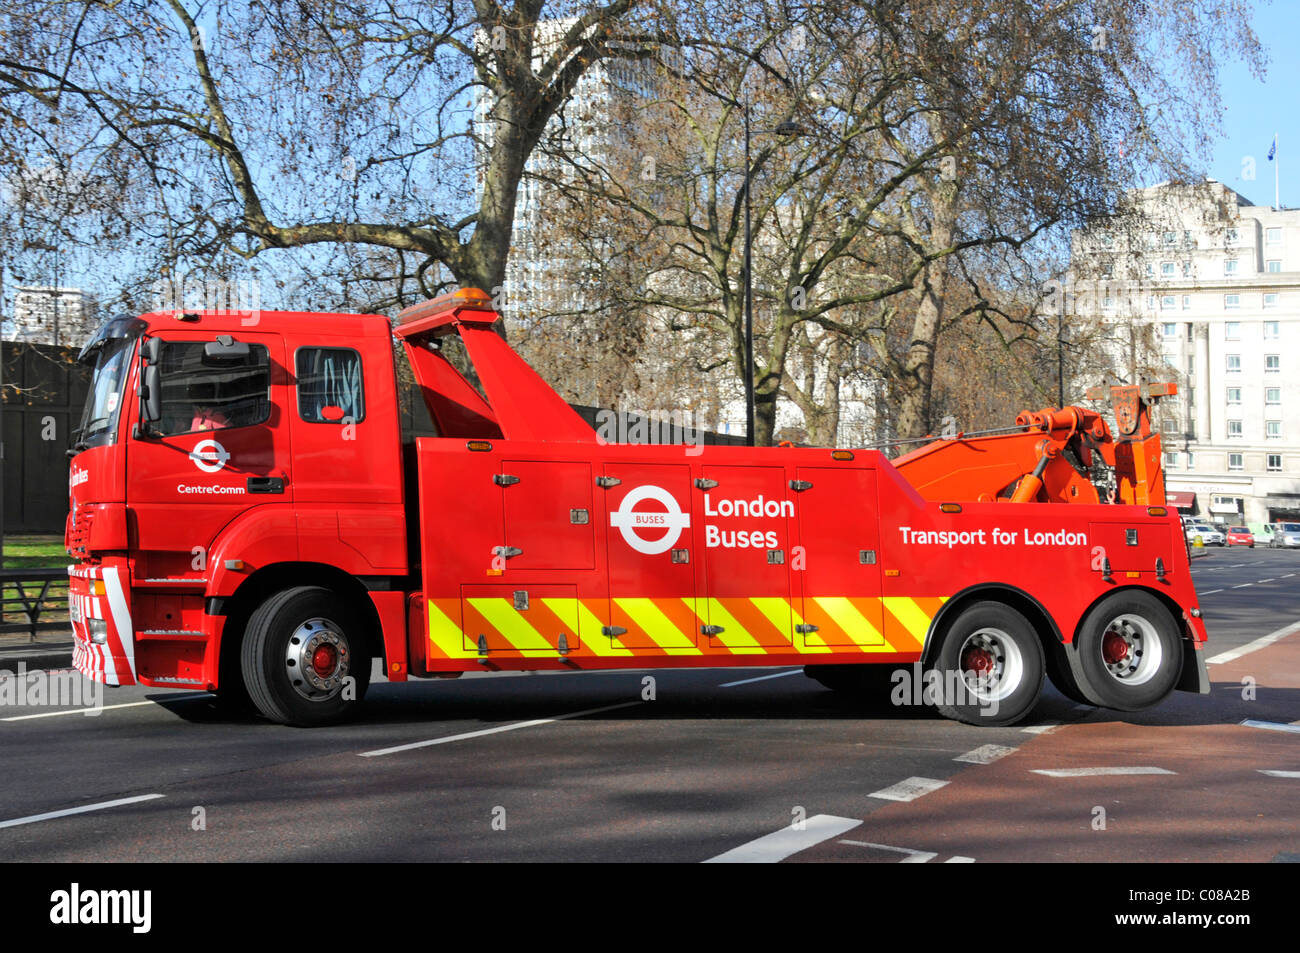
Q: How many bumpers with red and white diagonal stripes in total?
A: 1